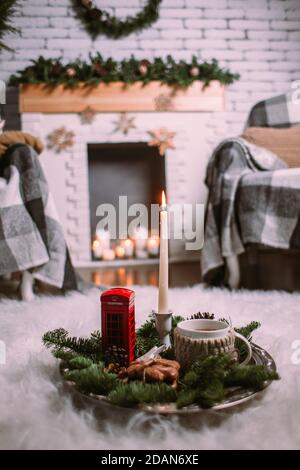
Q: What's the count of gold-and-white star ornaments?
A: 5